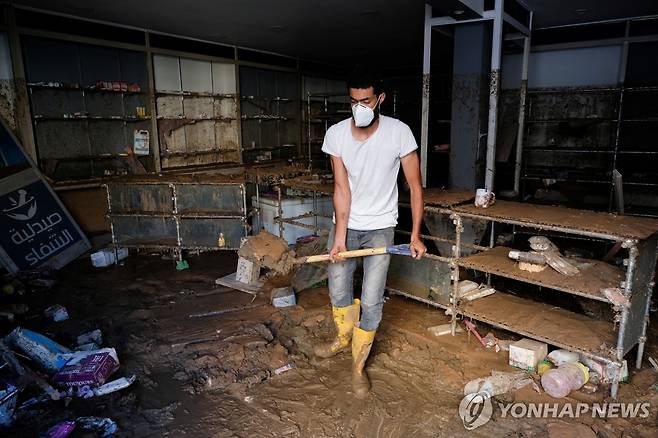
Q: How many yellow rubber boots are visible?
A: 2